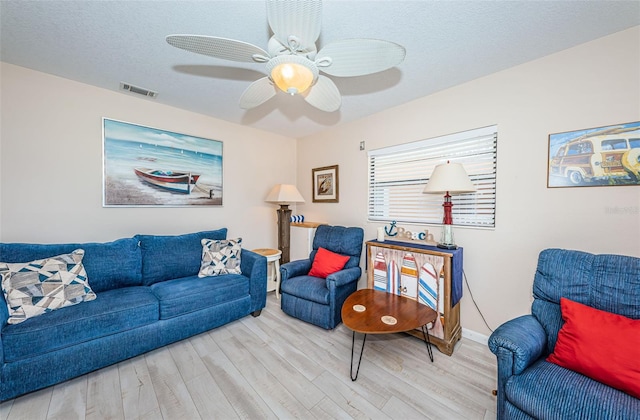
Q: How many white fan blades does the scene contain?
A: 5